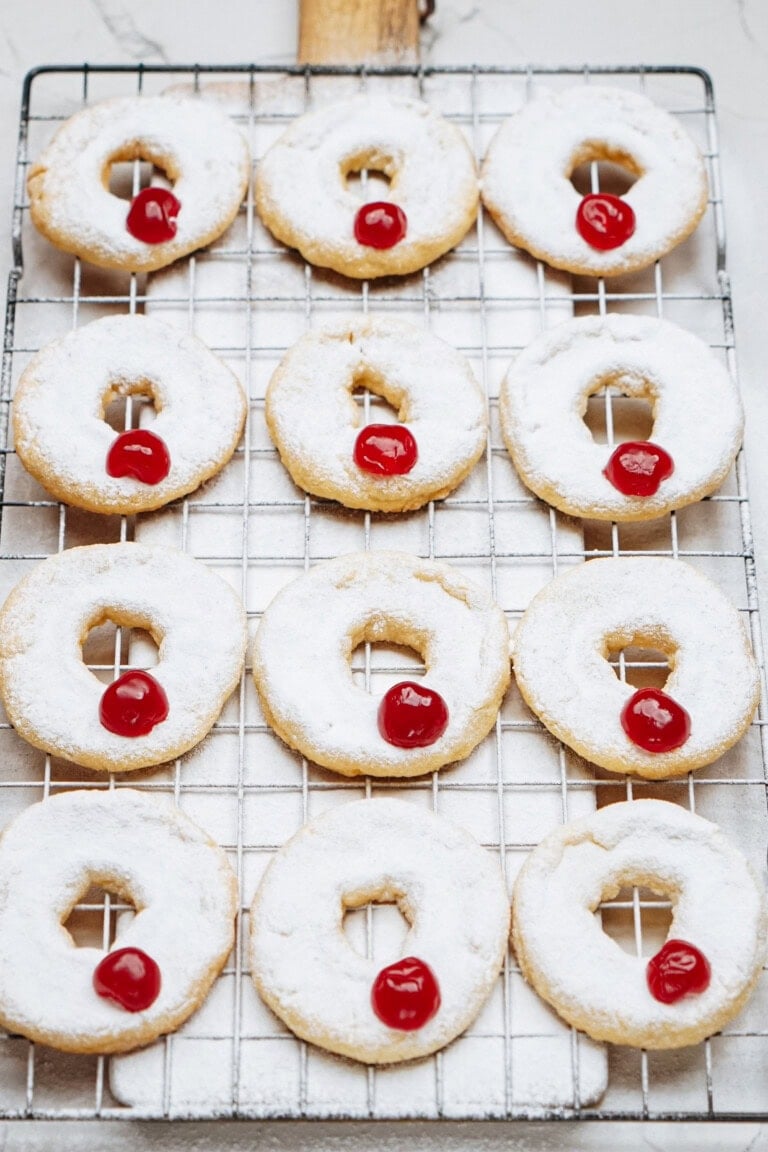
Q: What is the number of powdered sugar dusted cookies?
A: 12